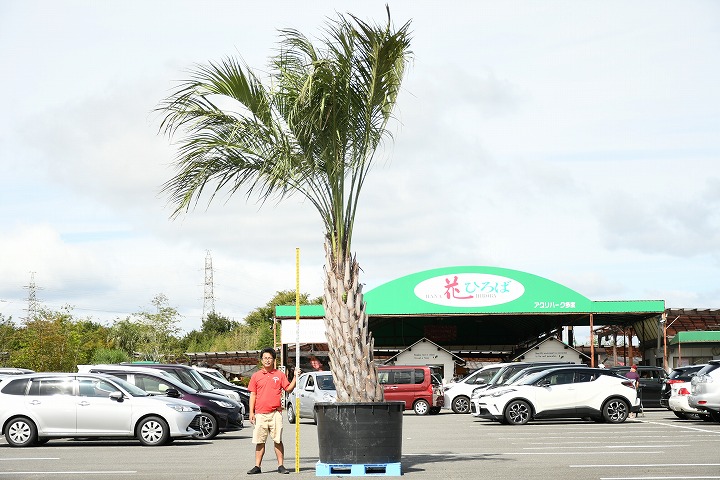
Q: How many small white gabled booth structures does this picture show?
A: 2